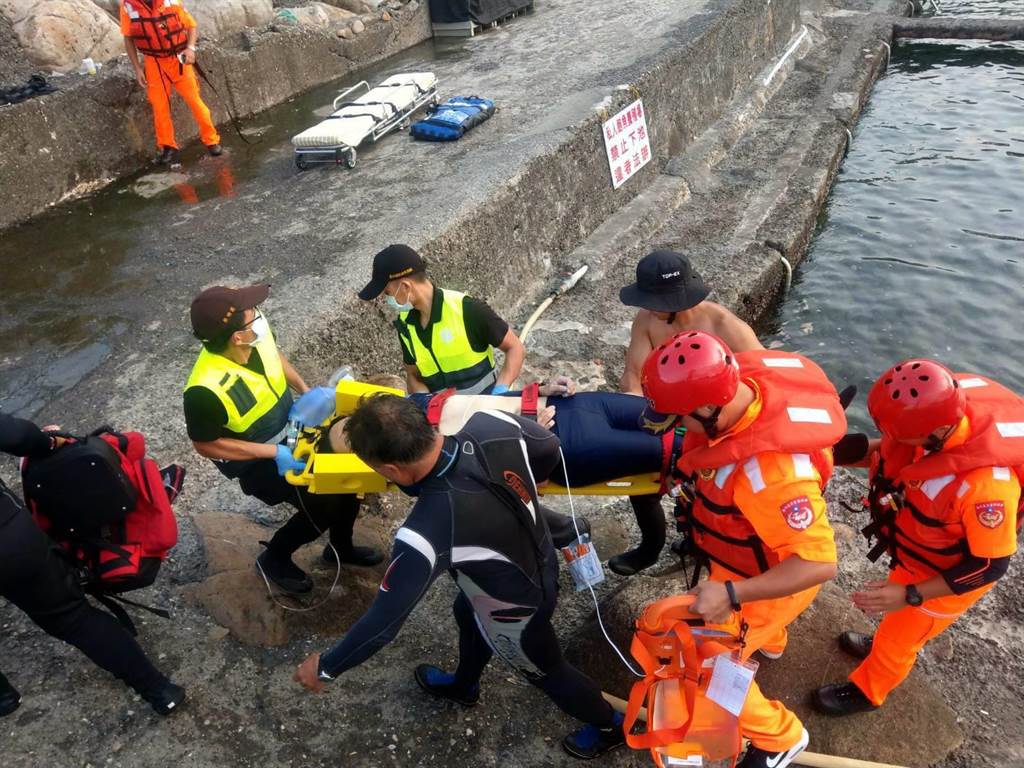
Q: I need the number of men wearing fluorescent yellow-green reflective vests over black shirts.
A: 2